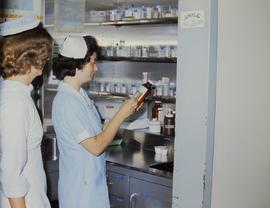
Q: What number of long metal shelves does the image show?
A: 3